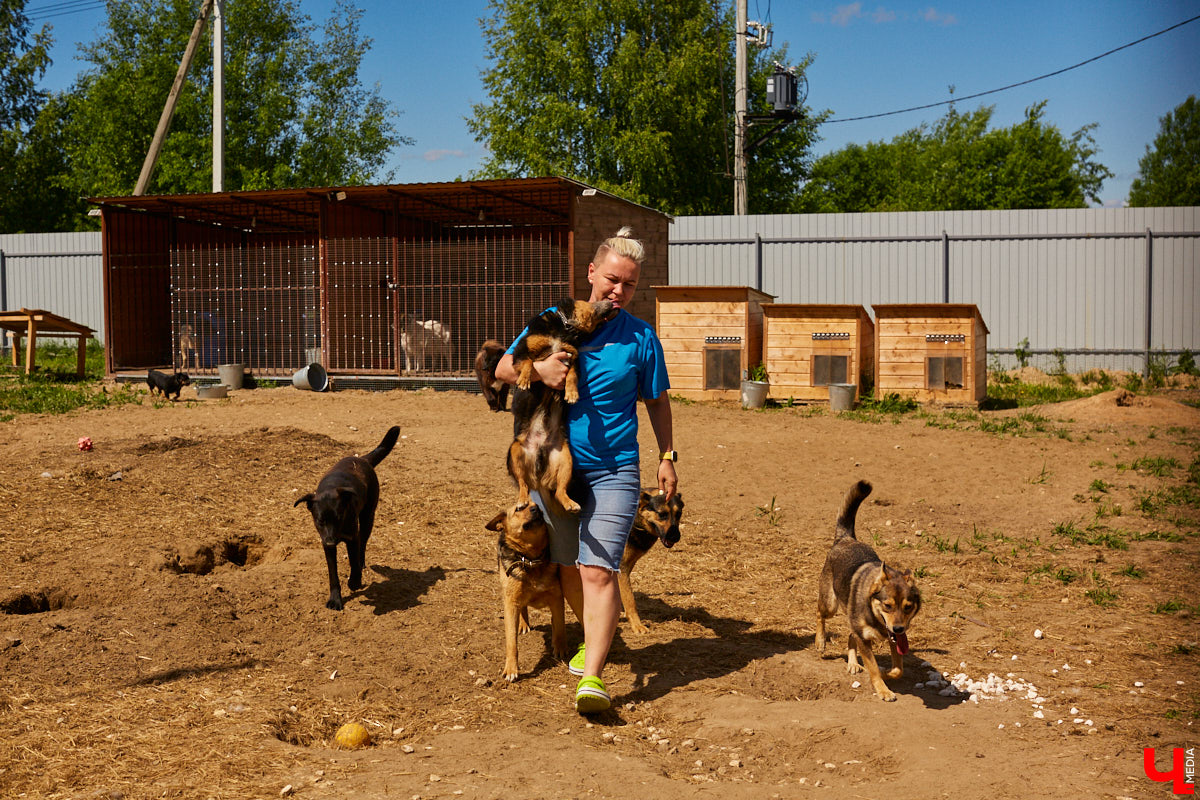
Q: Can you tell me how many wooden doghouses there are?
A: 3